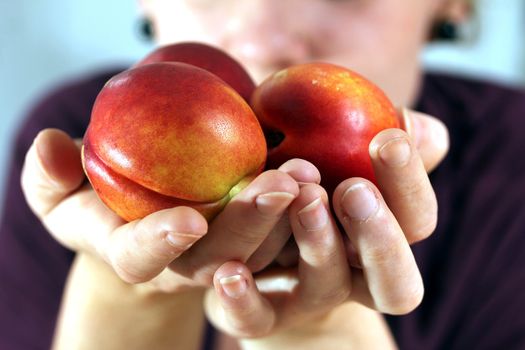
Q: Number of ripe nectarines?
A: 3